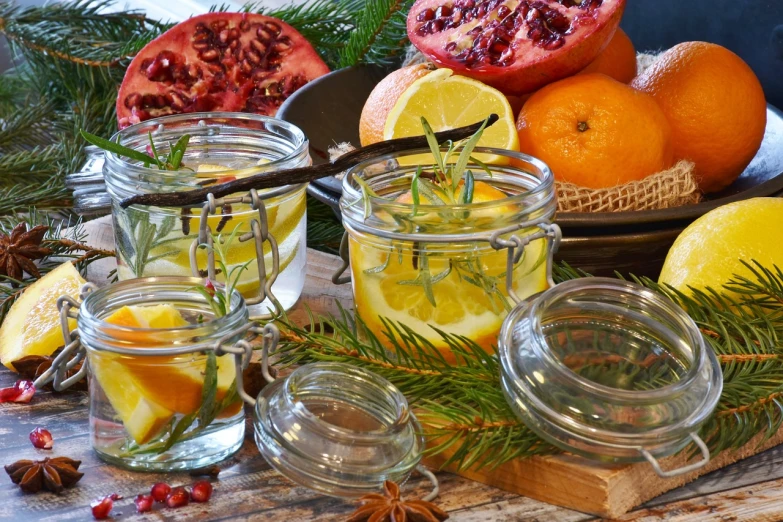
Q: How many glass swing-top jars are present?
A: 3